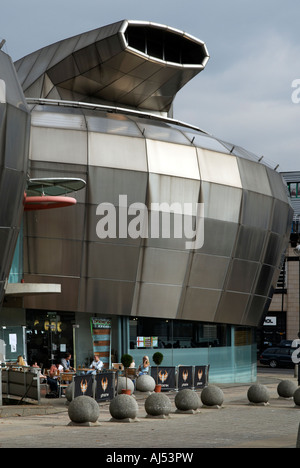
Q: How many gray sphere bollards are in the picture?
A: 11